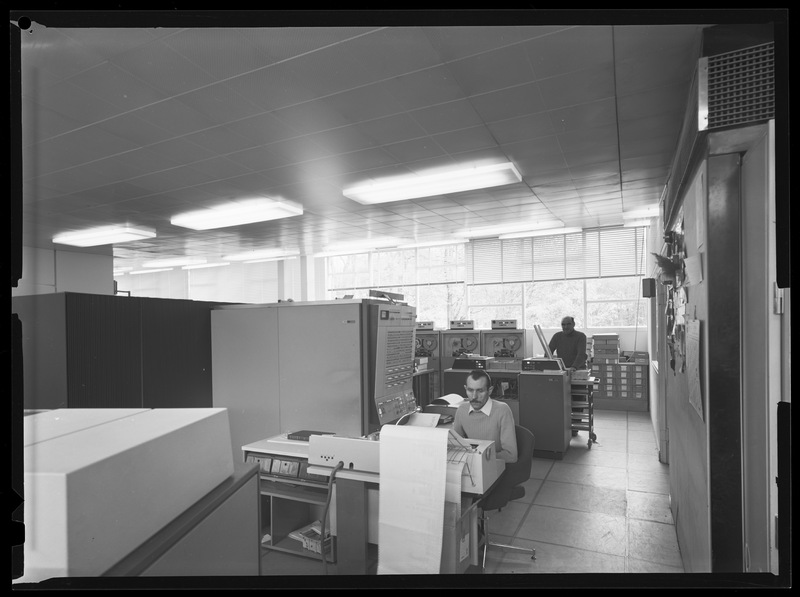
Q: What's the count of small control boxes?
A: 3